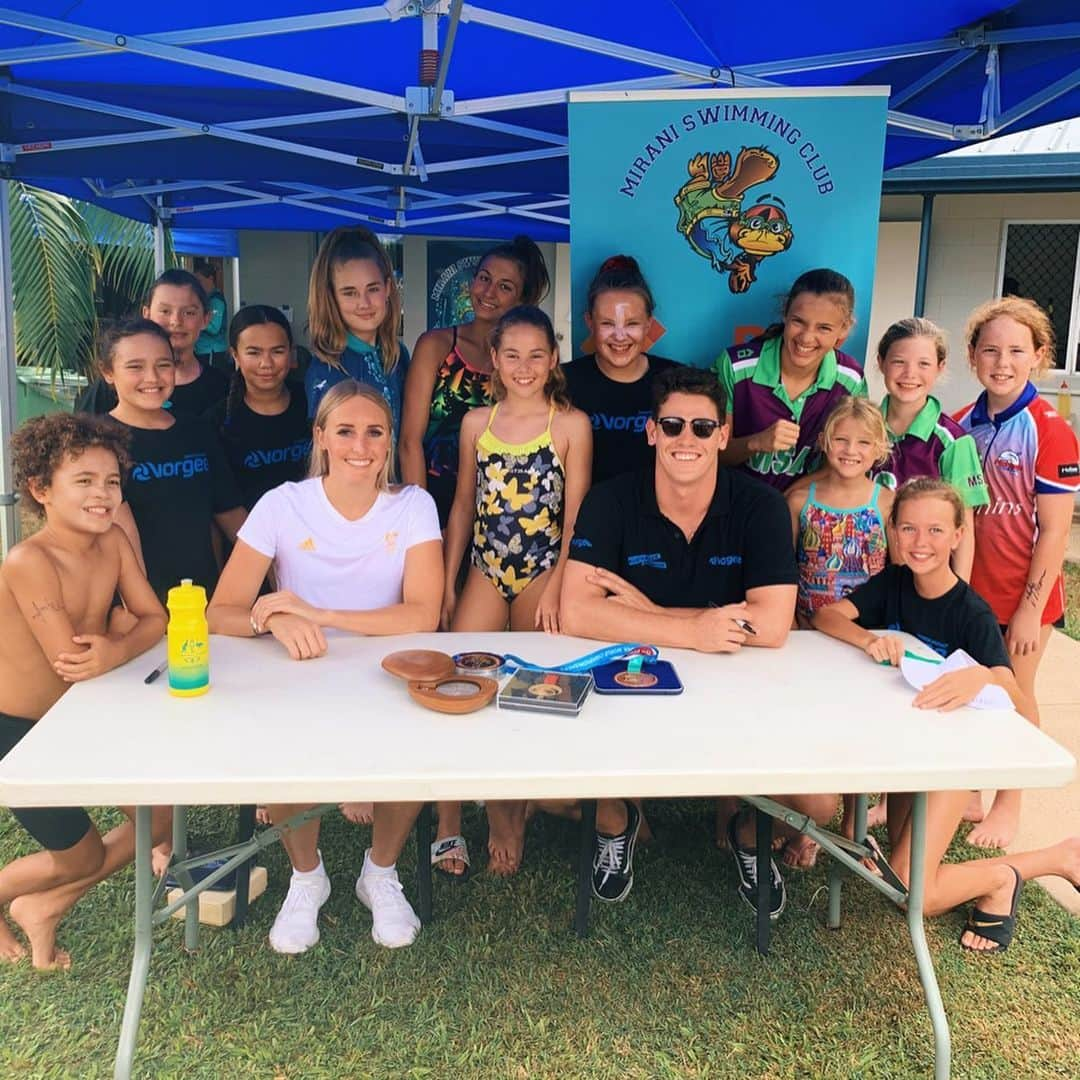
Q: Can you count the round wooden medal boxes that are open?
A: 1